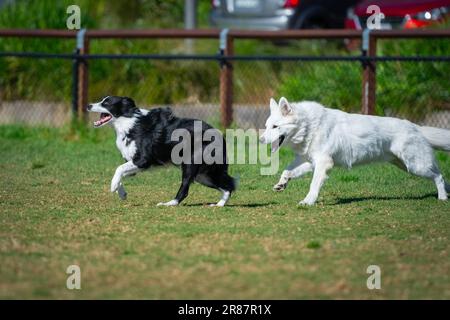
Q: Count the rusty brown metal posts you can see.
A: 3